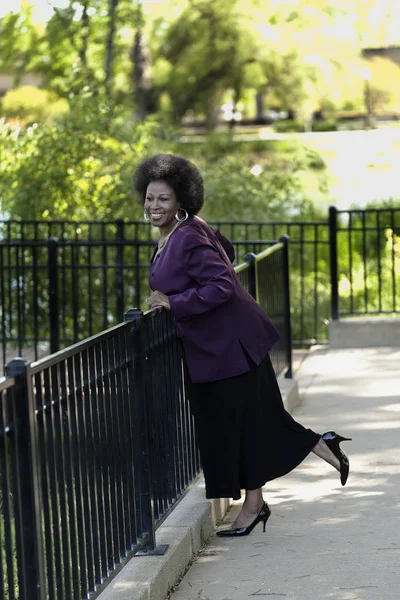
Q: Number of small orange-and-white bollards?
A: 0